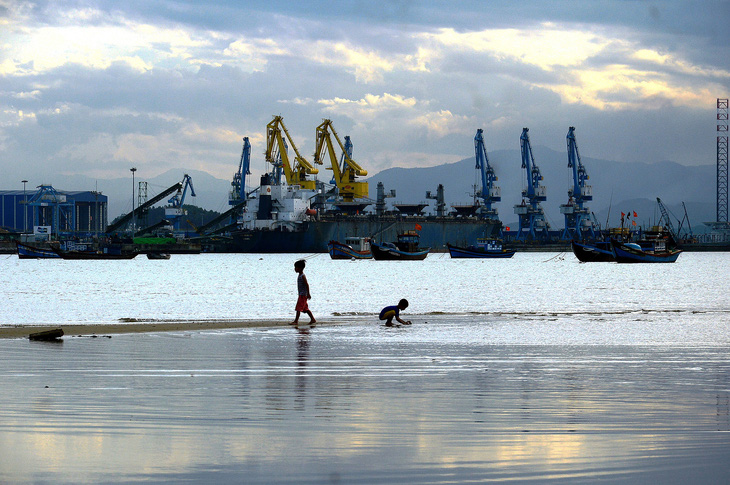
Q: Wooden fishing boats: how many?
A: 7